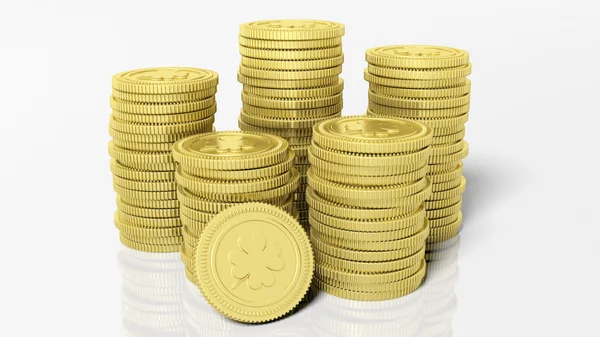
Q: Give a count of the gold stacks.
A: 5